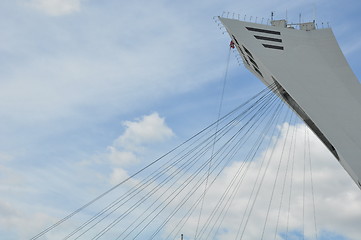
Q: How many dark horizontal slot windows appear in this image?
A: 3